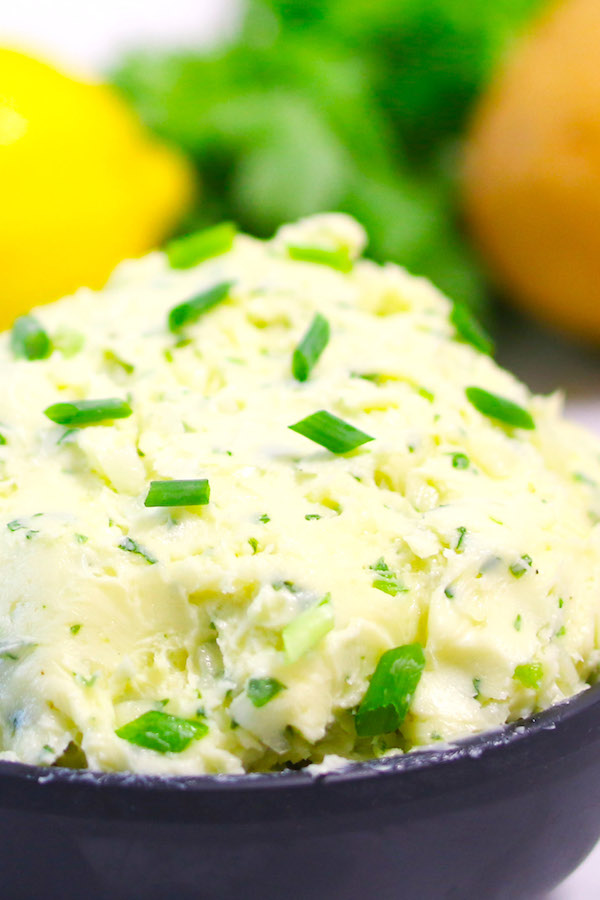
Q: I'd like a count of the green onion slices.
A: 13